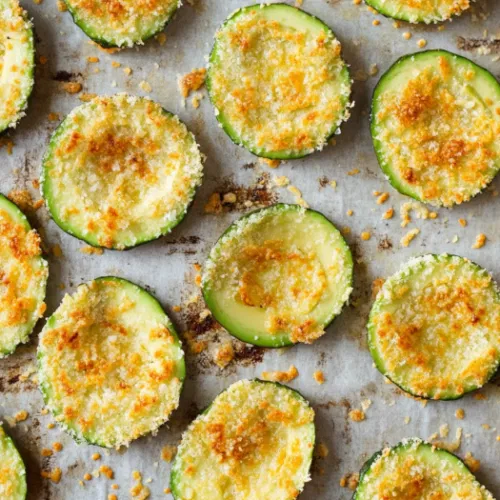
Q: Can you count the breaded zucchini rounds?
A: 13